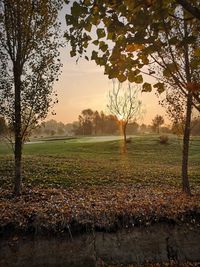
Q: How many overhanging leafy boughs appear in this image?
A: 1